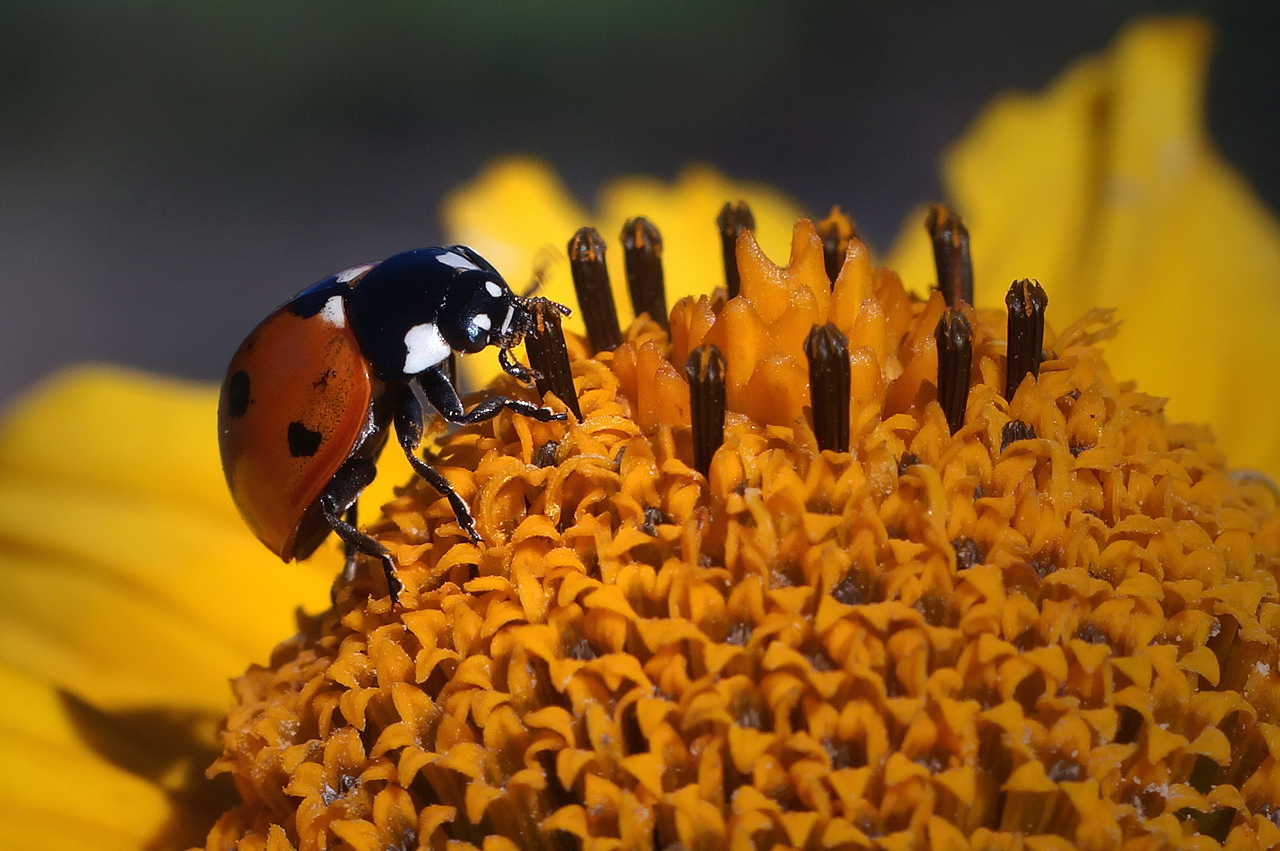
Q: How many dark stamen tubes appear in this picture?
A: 10